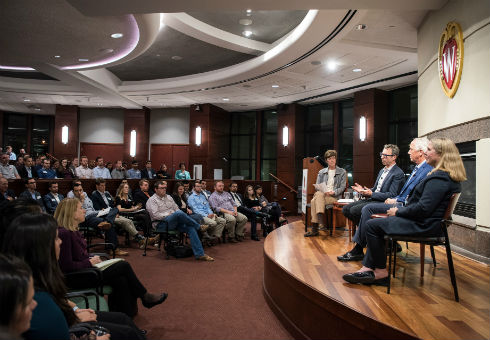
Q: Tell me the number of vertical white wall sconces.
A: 5